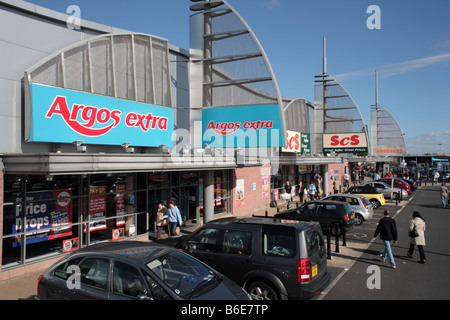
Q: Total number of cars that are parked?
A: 8